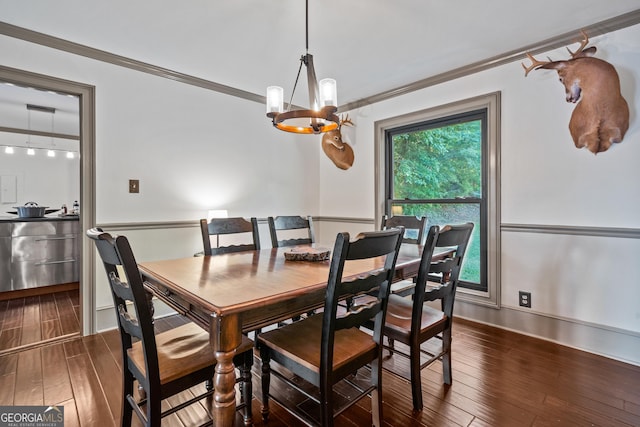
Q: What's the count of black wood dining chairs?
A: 6